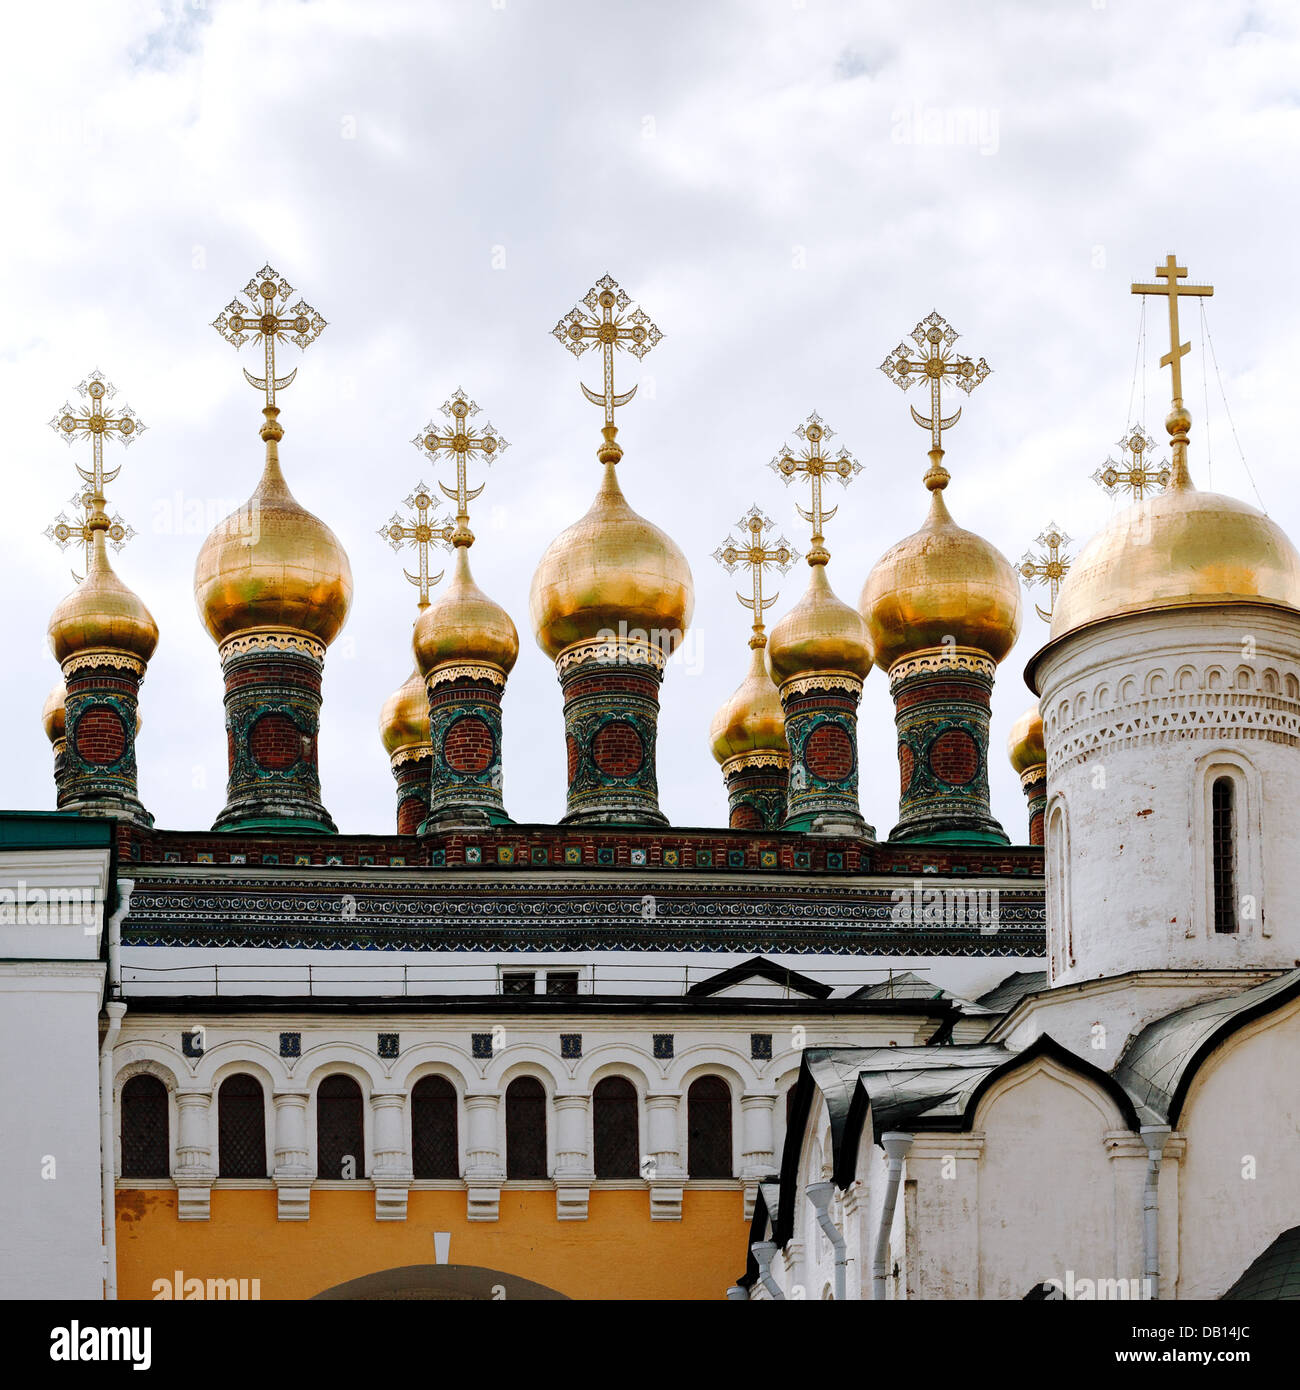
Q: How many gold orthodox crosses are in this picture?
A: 12